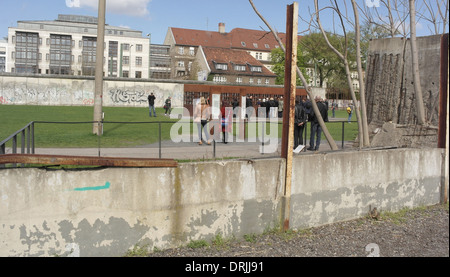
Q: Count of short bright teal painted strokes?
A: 1